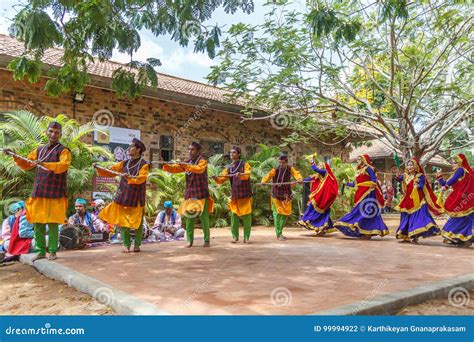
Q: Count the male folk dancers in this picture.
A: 5